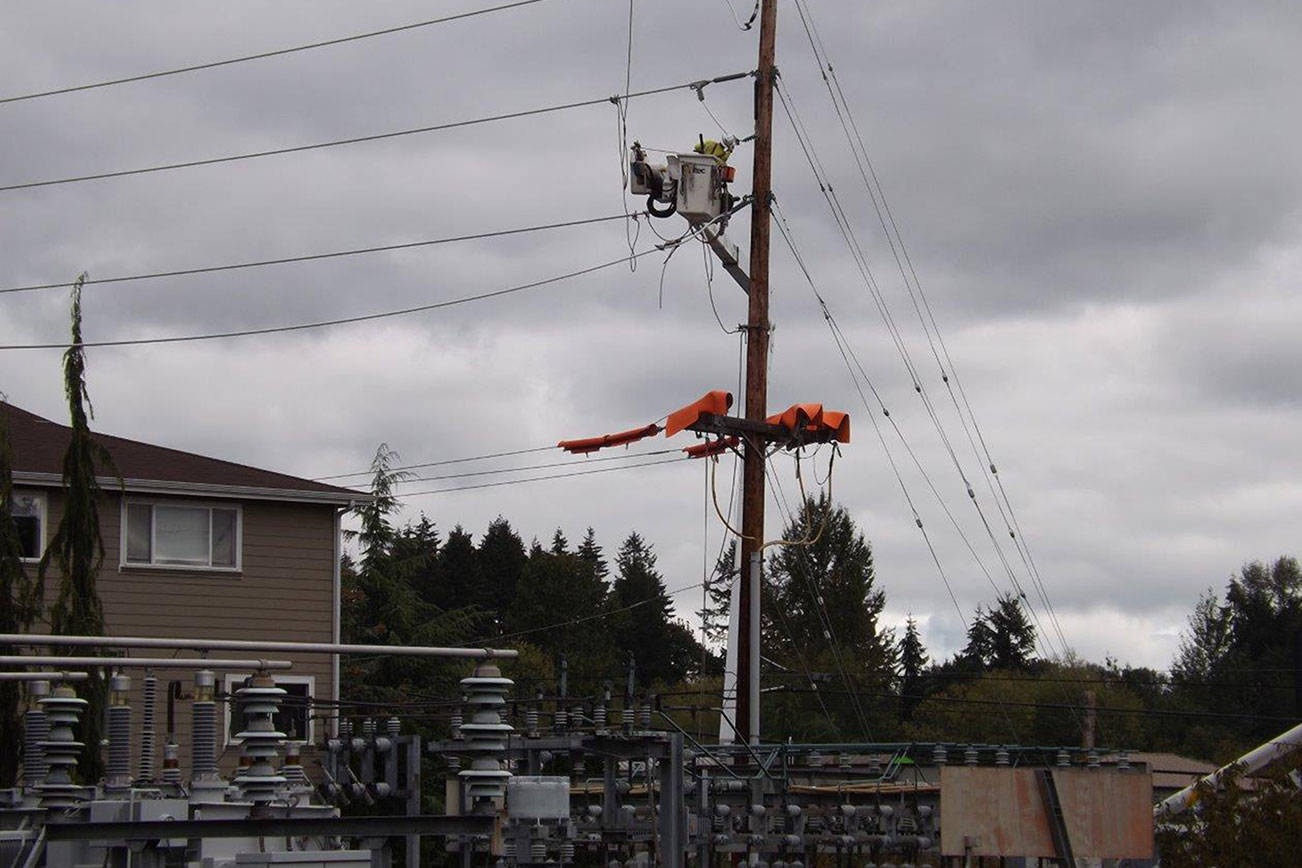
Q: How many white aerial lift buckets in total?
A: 1